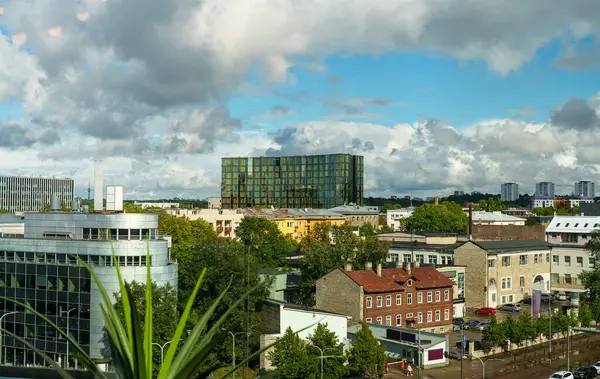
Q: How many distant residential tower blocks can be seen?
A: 3